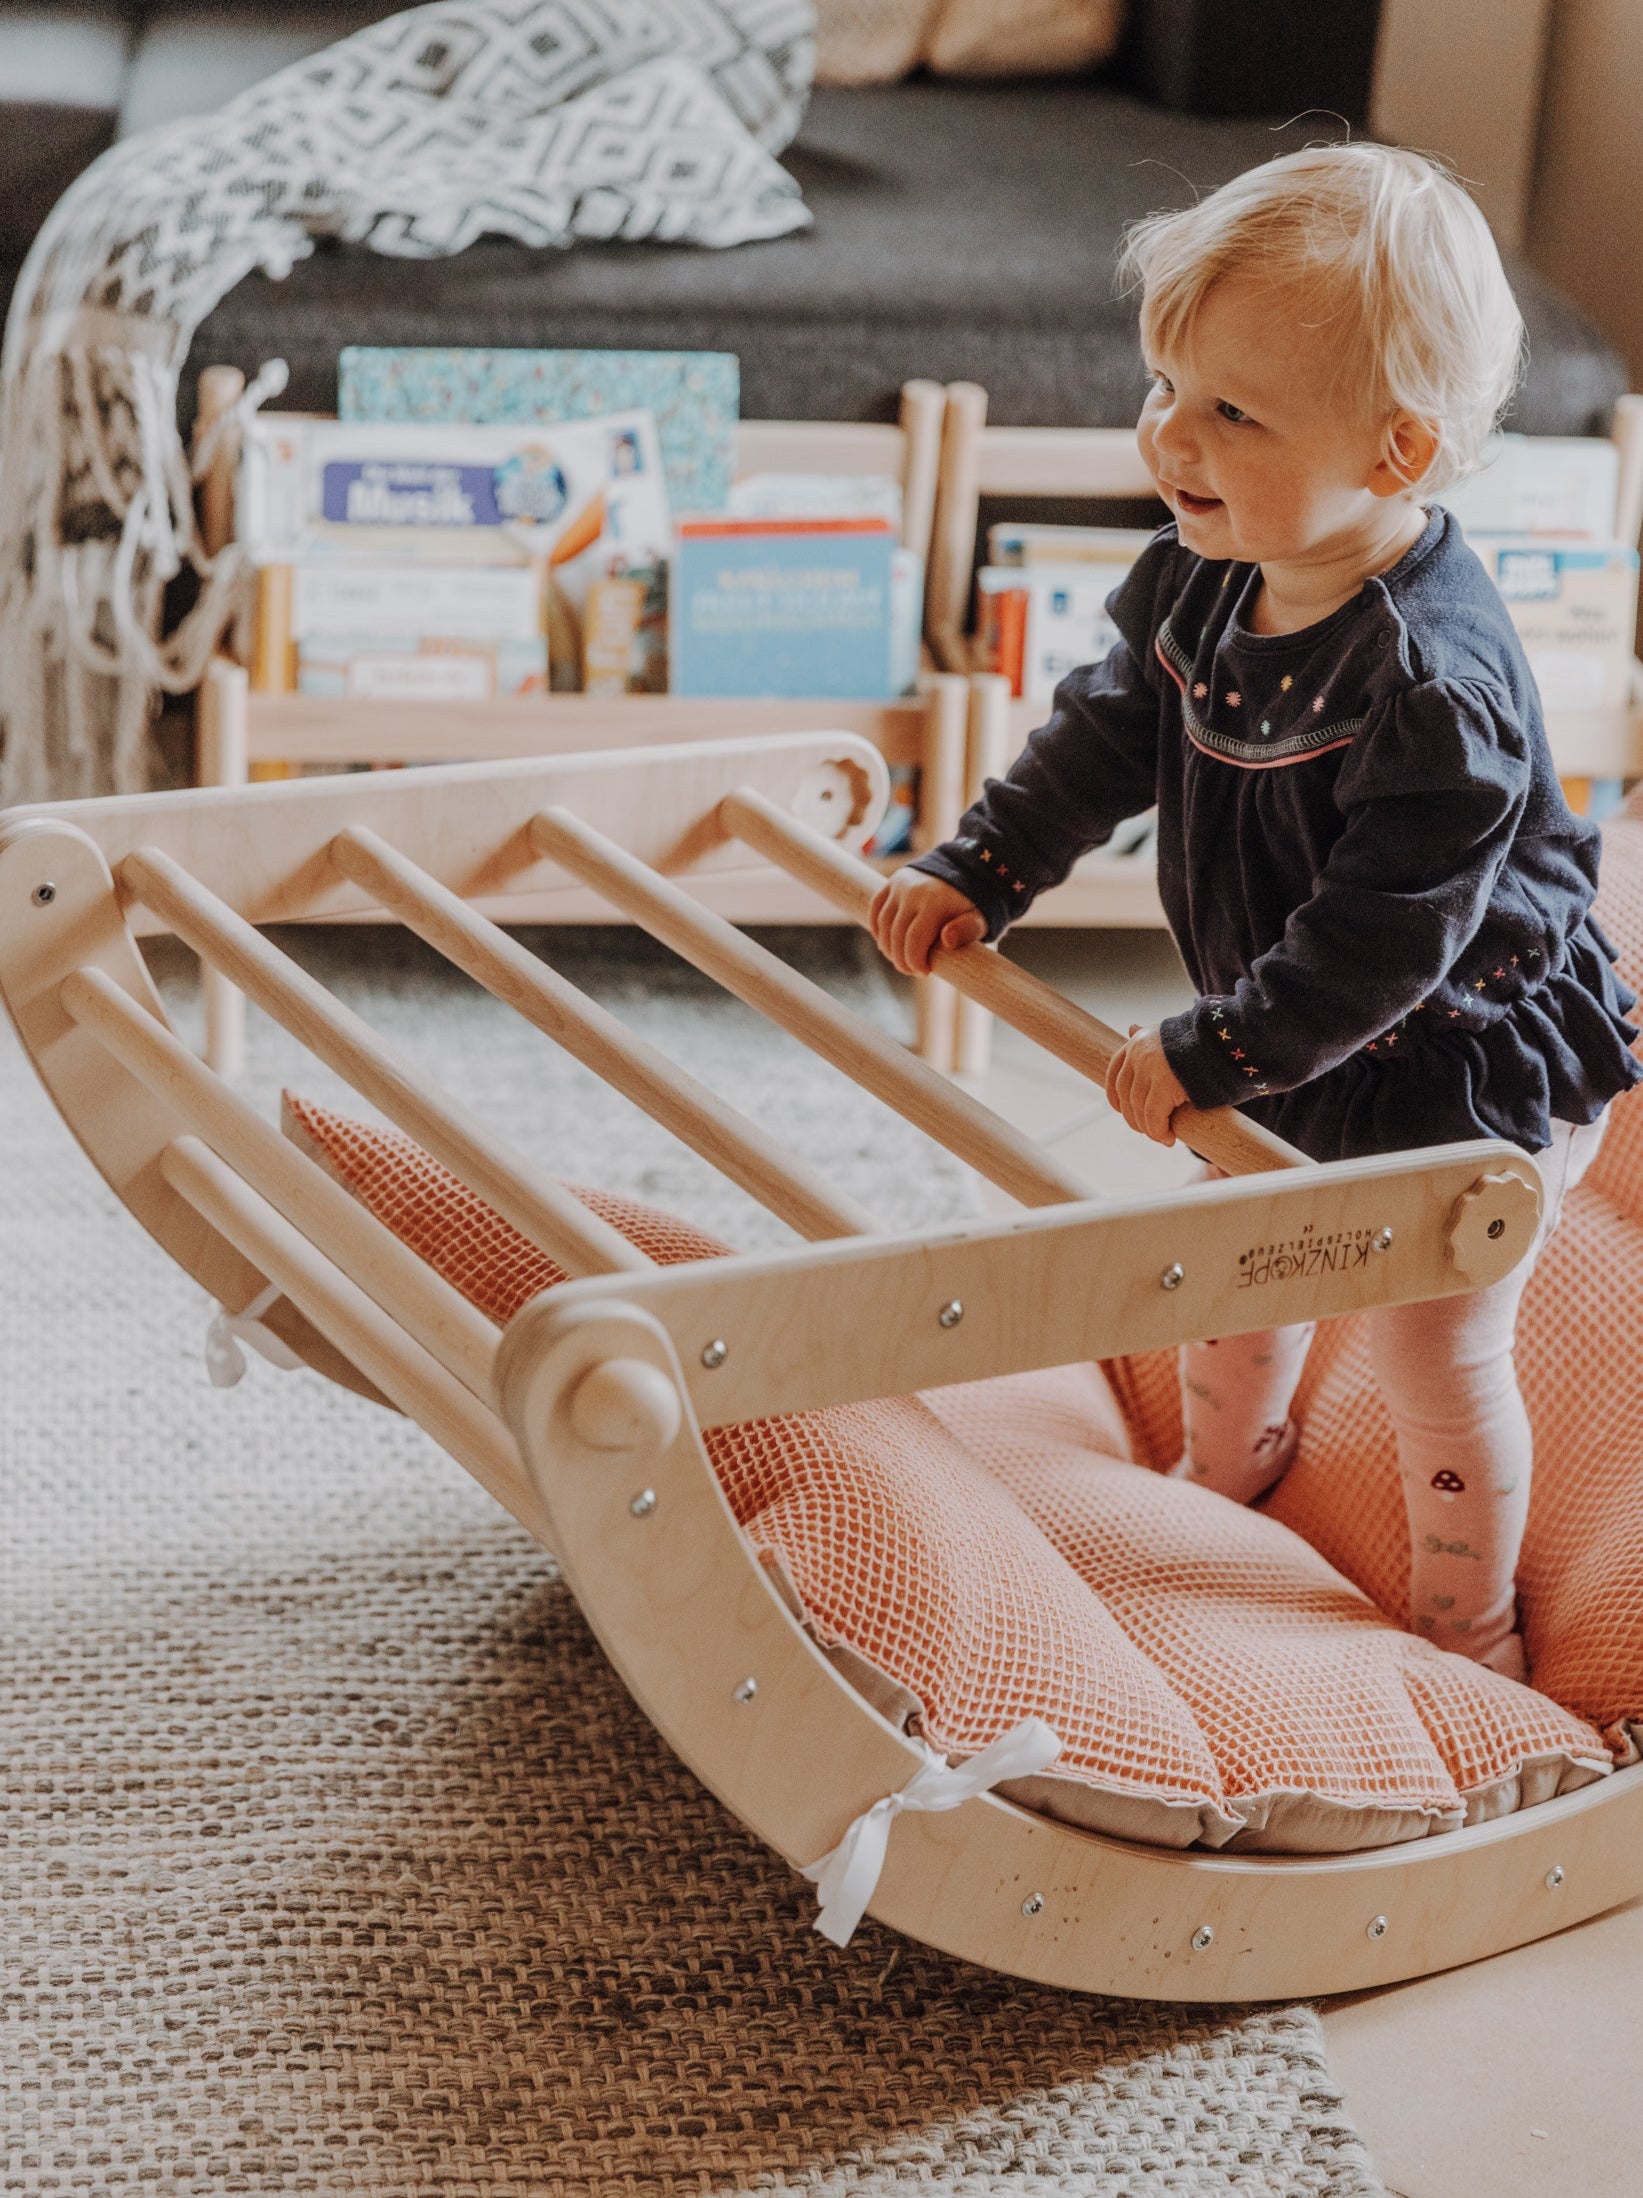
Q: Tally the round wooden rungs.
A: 6